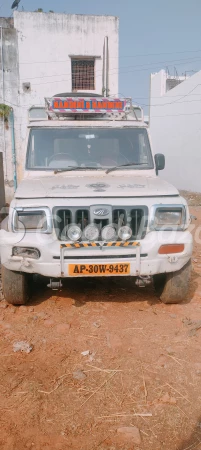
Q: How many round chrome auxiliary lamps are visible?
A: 4